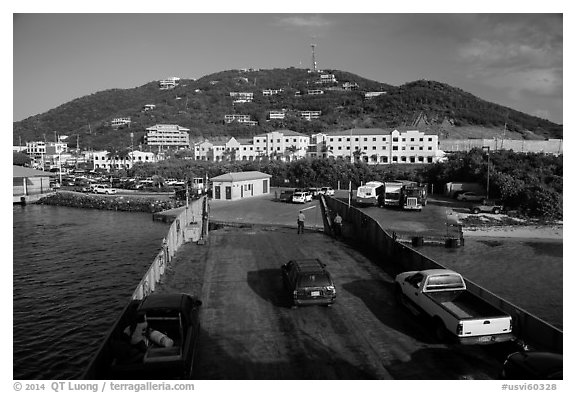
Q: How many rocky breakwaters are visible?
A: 1